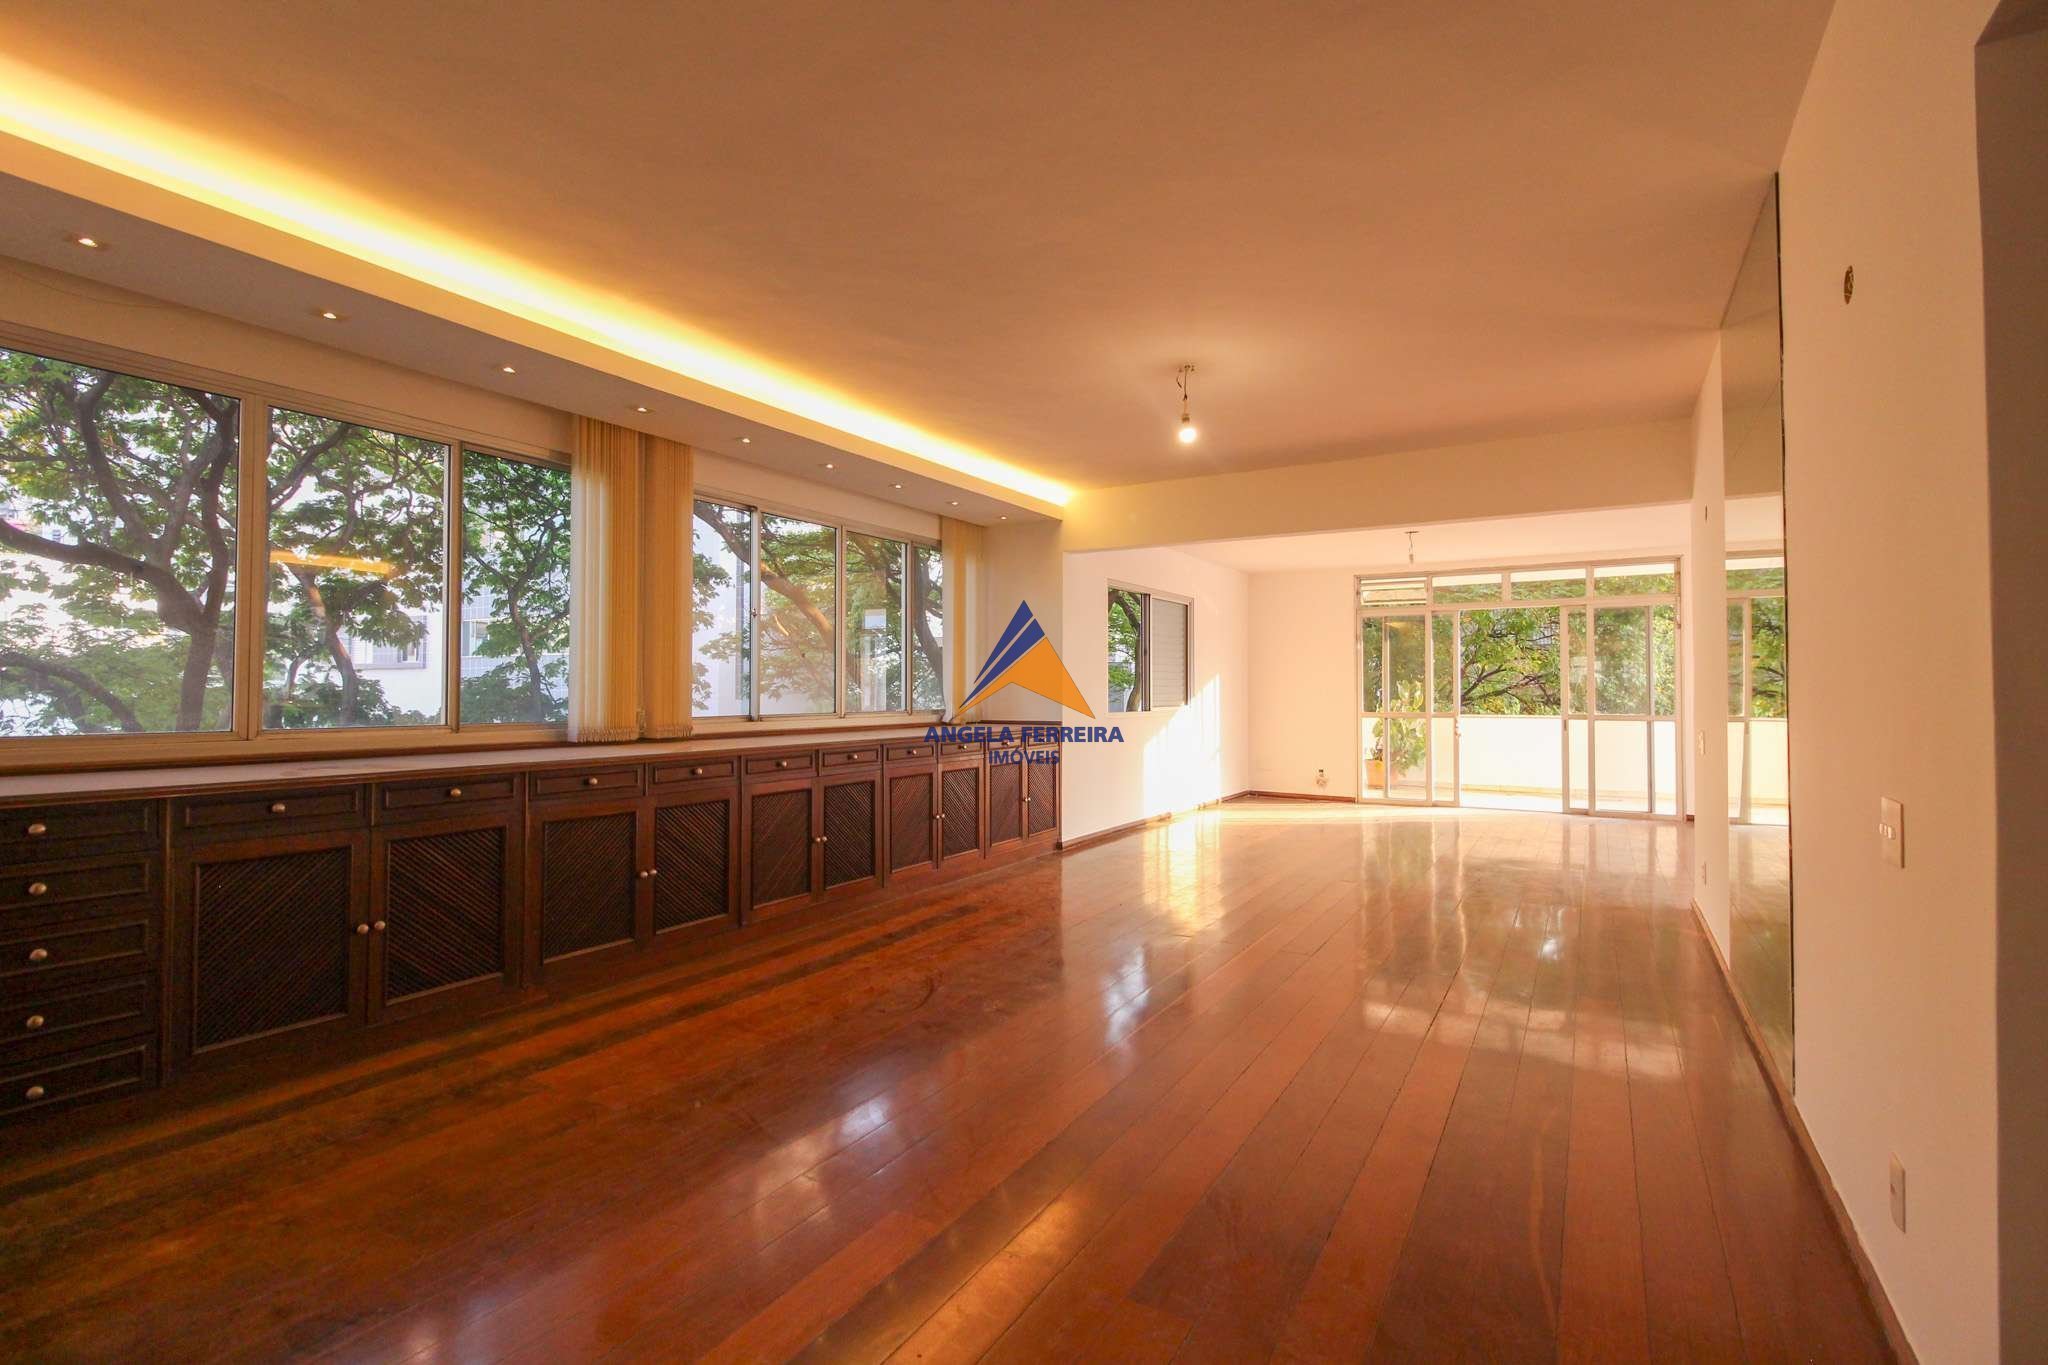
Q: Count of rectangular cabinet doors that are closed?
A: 10